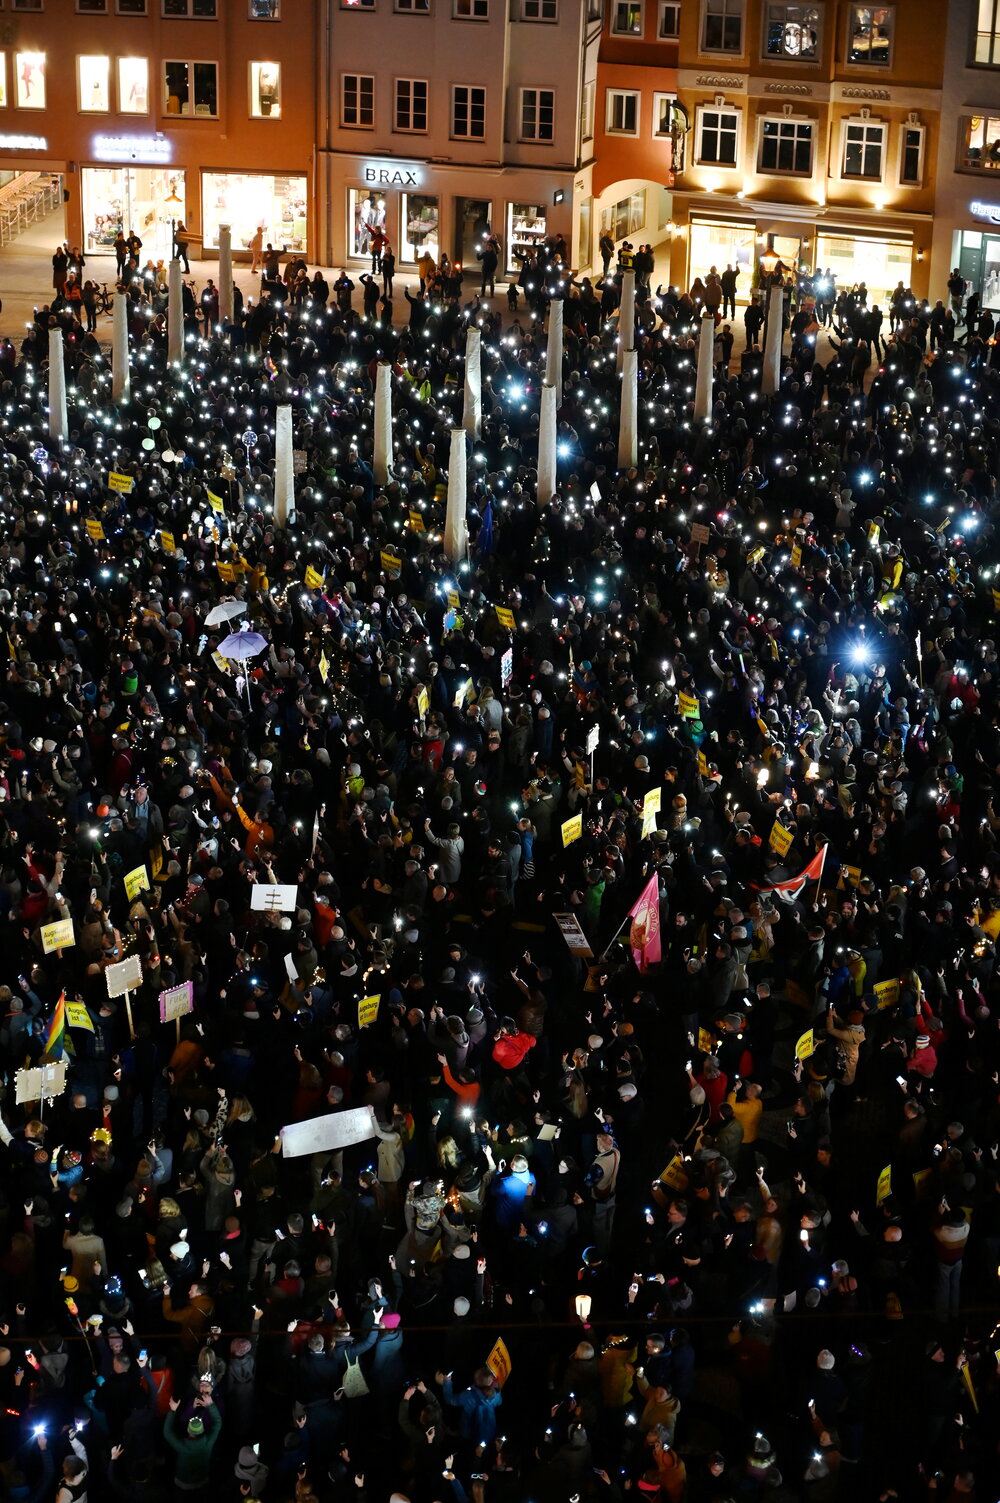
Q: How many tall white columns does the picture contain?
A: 14